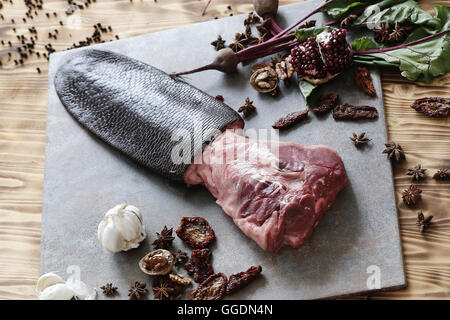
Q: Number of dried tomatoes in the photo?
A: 9